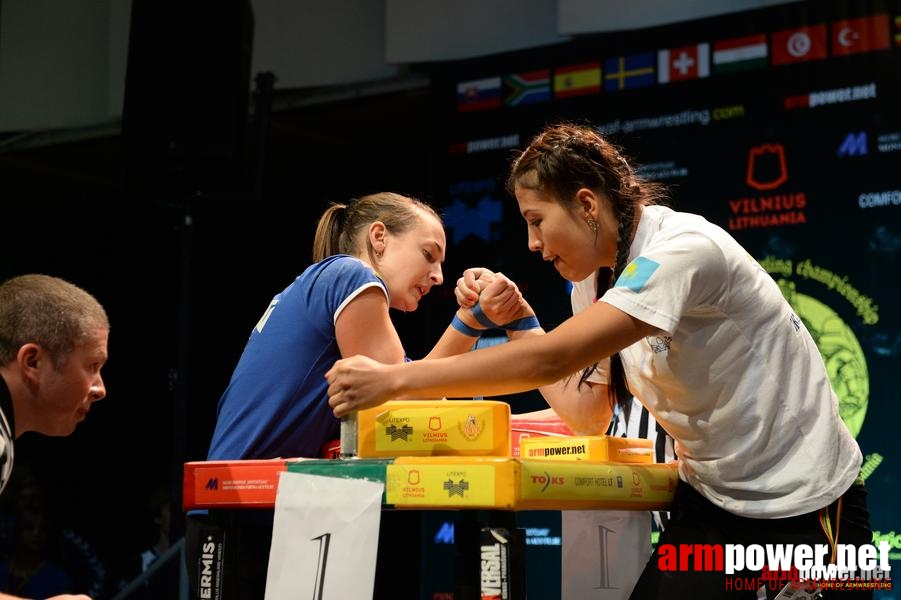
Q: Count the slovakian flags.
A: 1